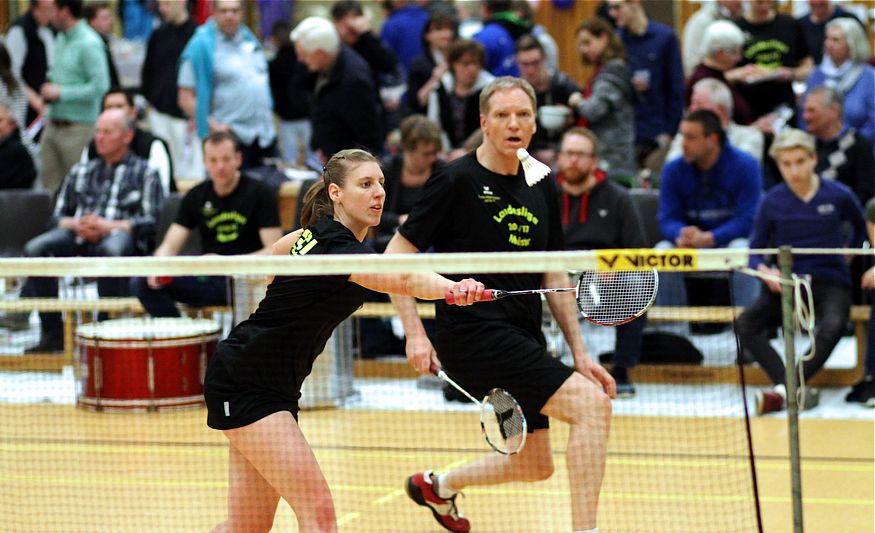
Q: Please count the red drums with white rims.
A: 1